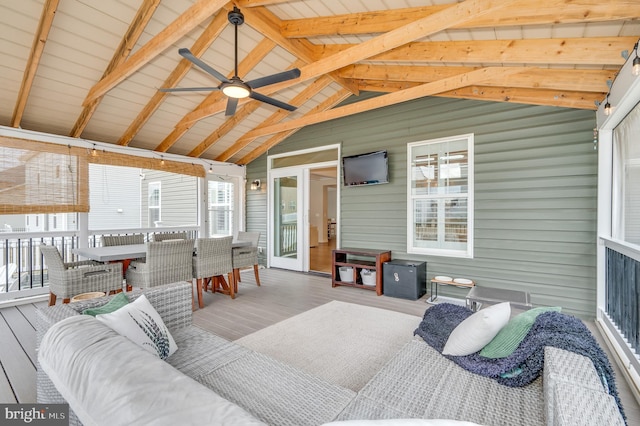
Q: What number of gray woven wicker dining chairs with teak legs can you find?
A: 6